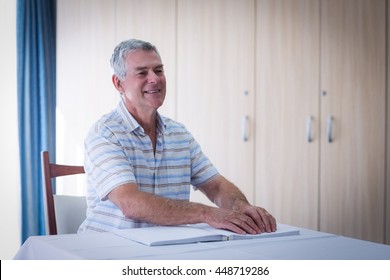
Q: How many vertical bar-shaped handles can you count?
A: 3